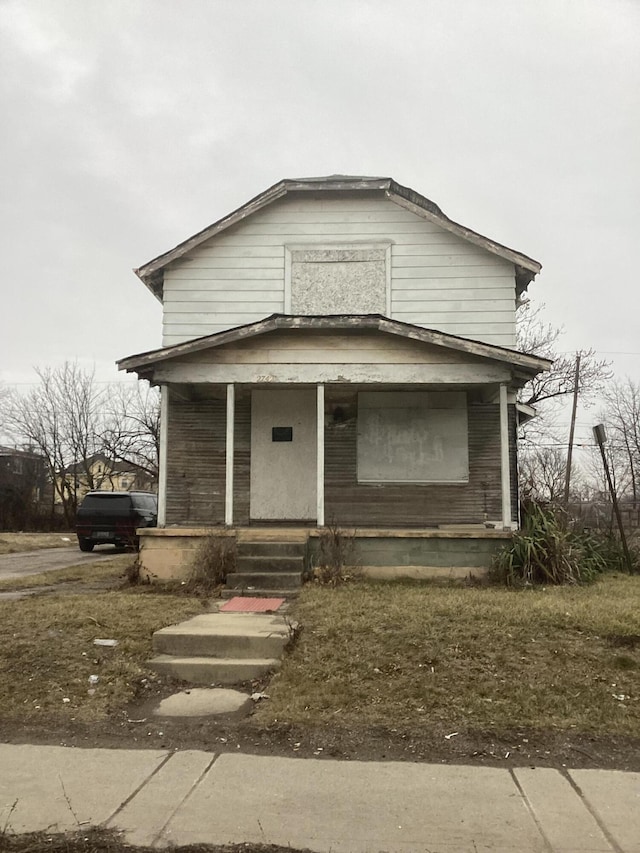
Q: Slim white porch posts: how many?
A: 4